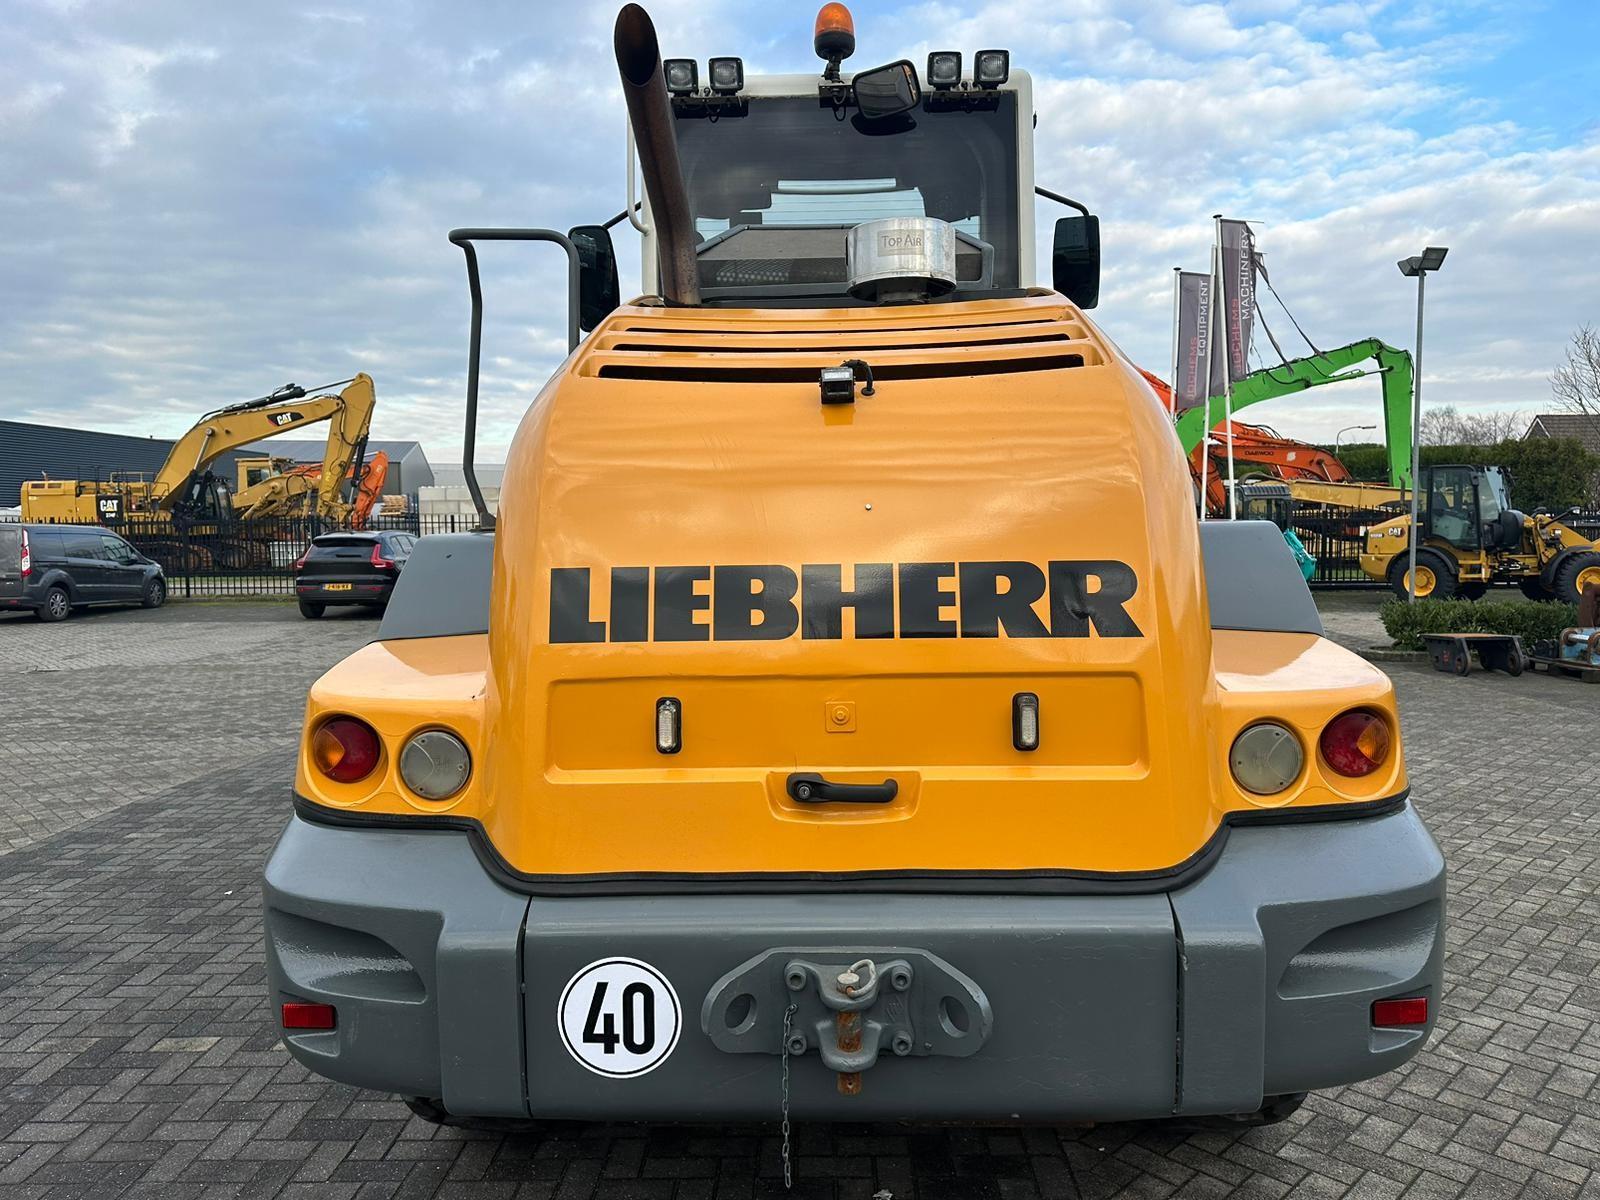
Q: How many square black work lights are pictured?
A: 4